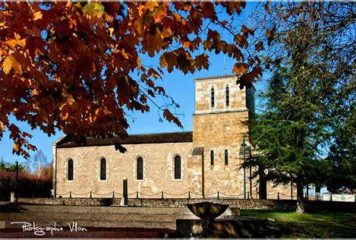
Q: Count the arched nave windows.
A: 4